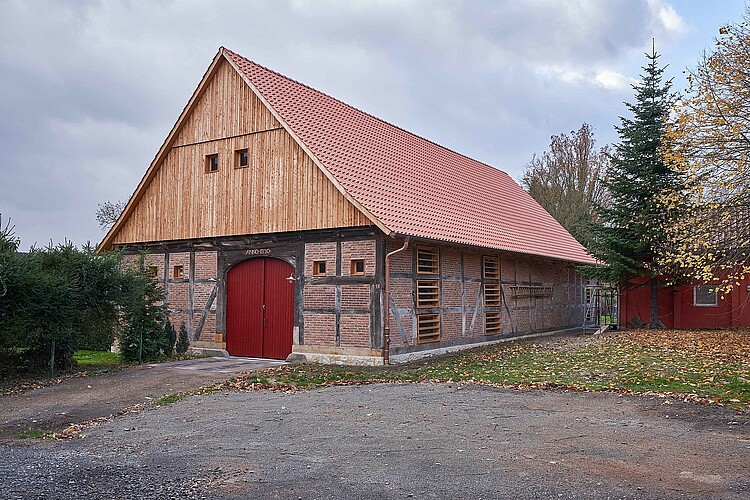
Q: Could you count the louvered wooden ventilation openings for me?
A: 6